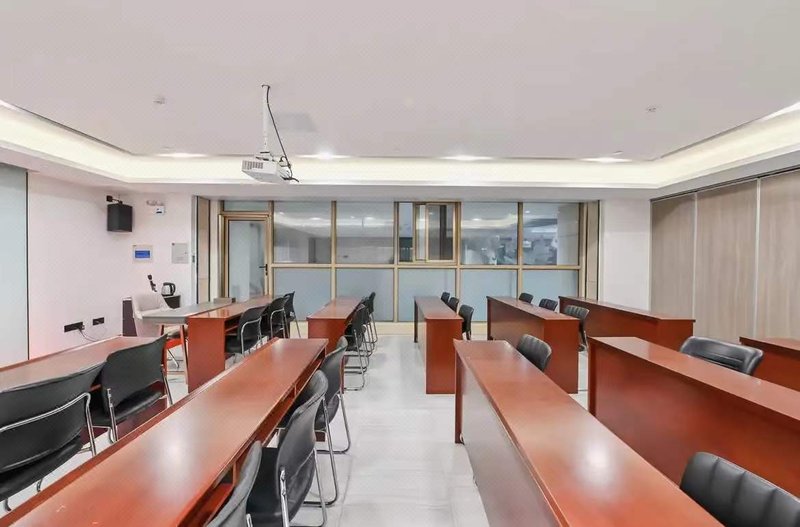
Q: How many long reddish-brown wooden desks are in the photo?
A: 10